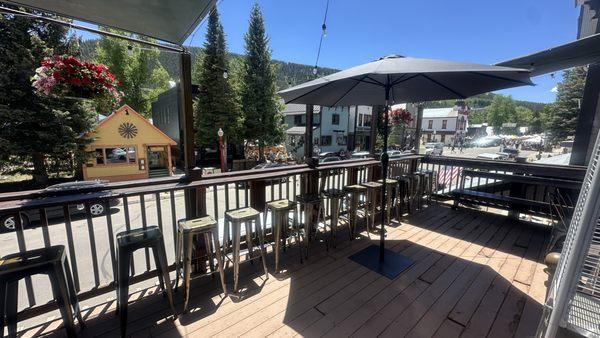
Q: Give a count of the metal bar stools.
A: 13